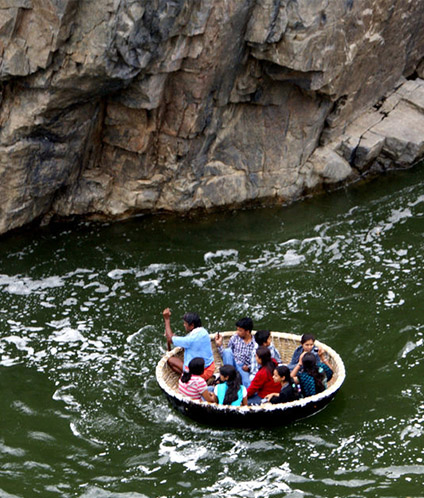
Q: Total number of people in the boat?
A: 9